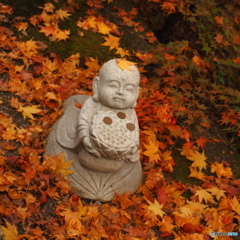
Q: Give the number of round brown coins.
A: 3